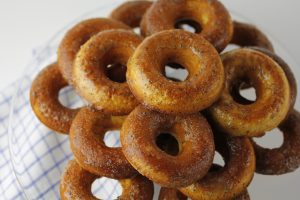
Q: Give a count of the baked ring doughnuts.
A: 15